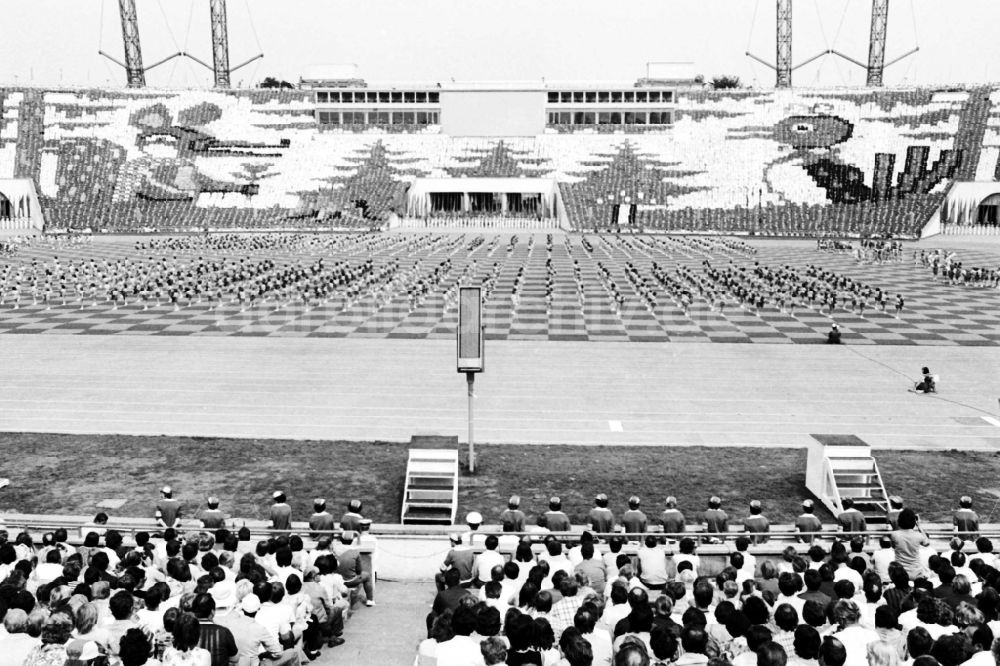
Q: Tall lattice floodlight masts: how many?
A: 4